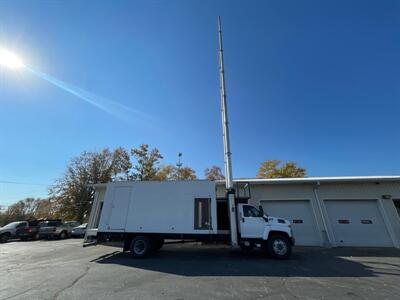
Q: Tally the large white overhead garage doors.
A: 2